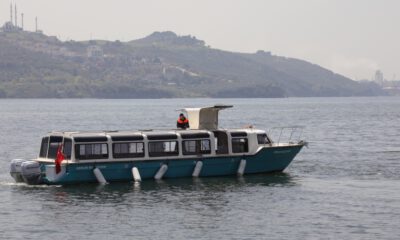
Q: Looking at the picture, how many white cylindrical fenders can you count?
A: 5